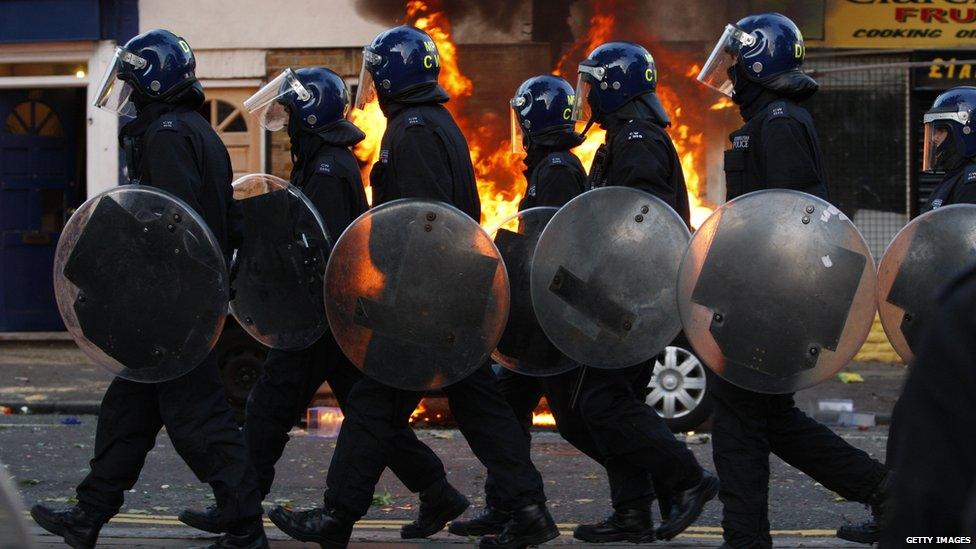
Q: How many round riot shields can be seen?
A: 7